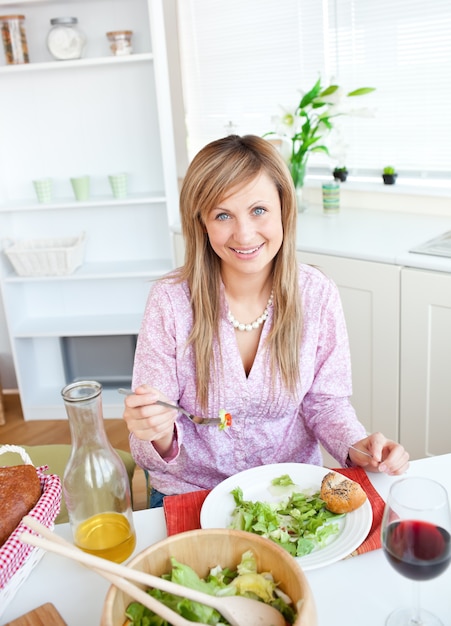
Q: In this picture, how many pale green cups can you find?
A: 3